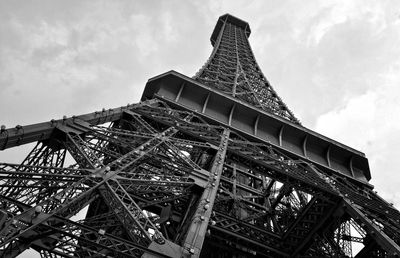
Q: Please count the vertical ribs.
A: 8